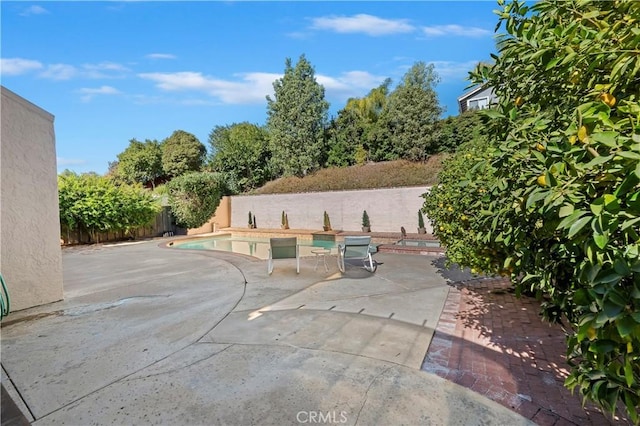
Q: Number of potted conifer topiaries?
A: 5